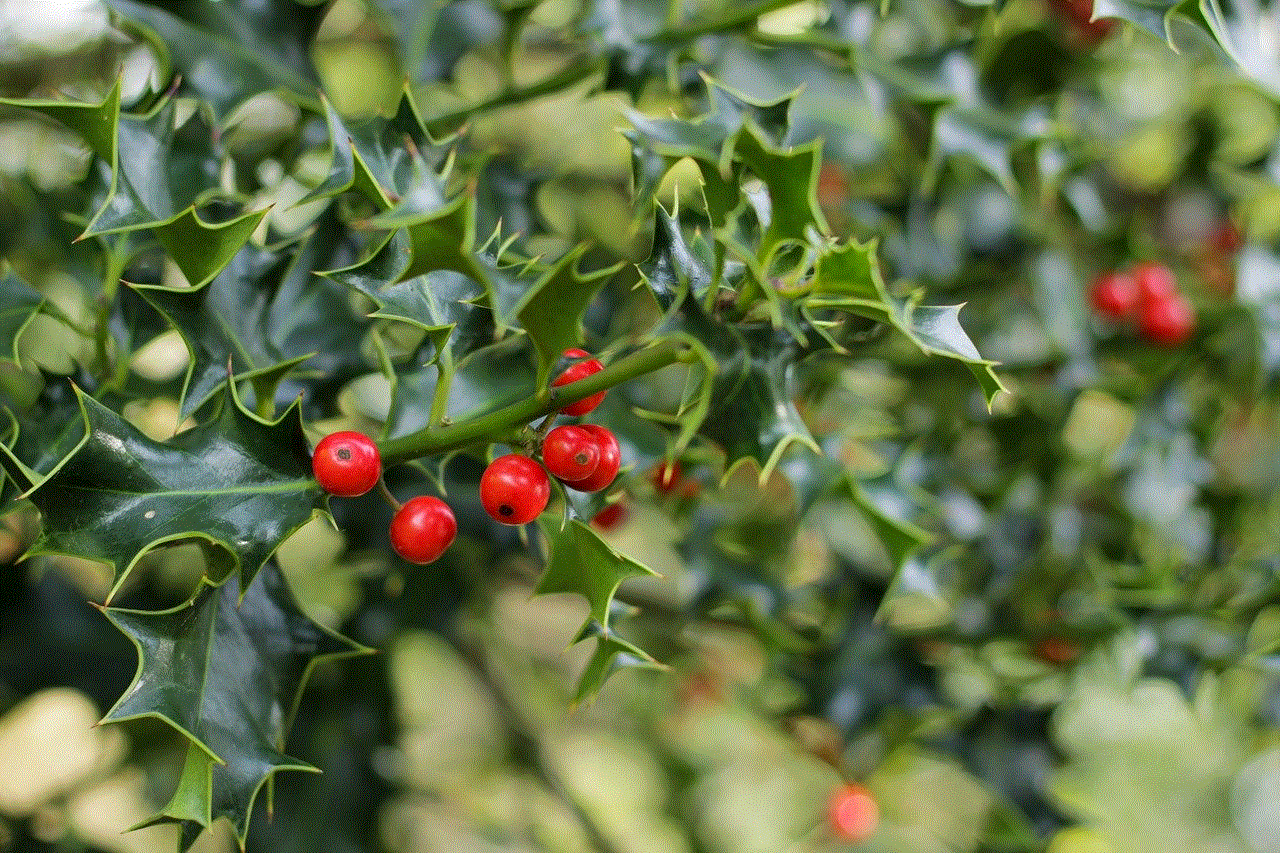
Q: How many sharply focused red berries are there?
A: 6